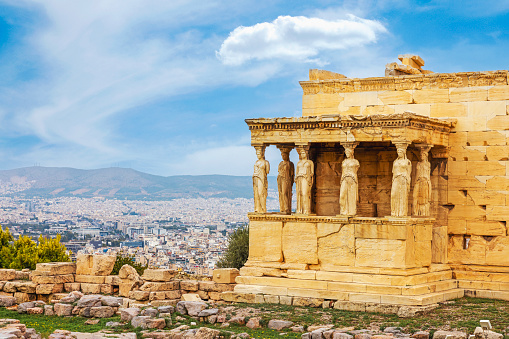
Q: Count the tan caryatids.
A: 6